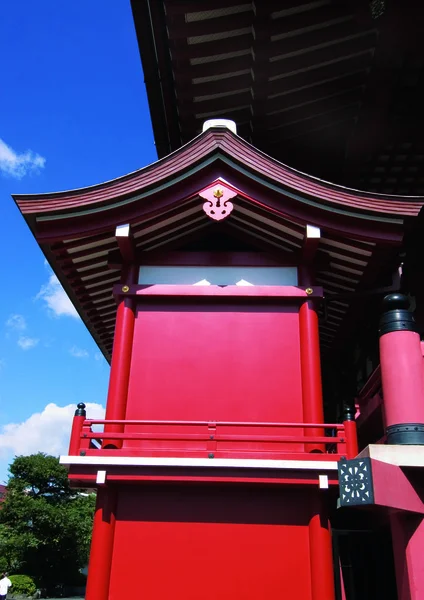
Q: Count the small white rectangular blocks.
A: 4